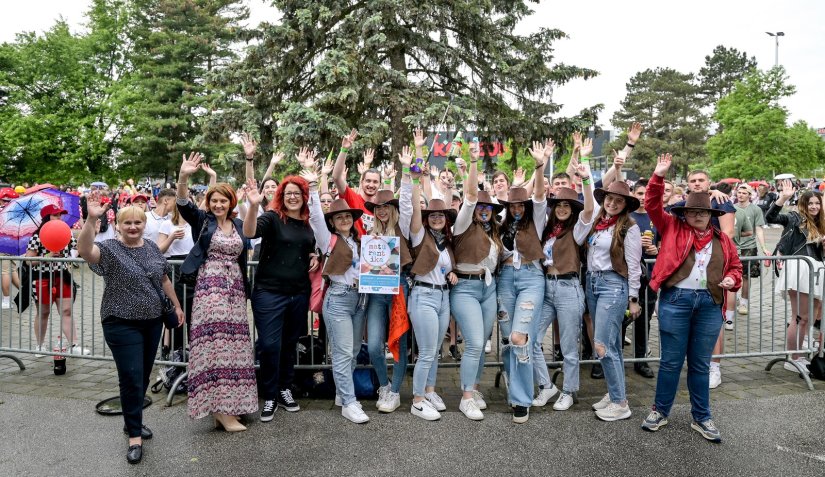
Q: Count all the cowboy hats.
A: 8